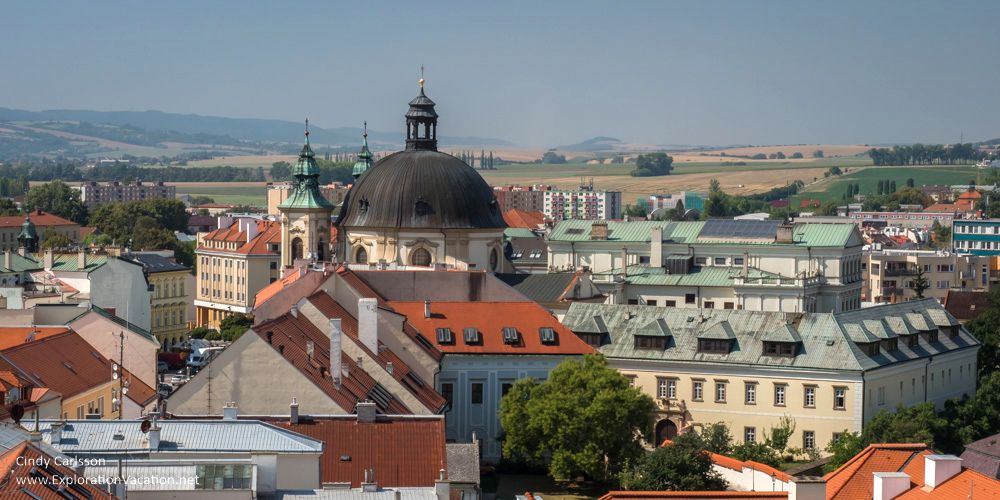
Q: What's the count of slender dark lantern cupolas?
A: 1